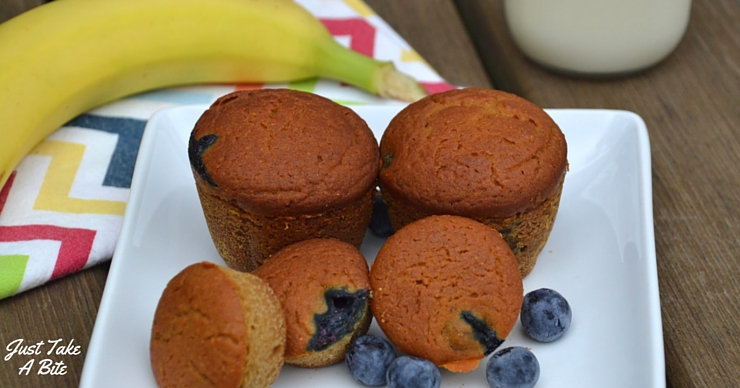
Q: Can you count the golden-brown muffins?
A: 5